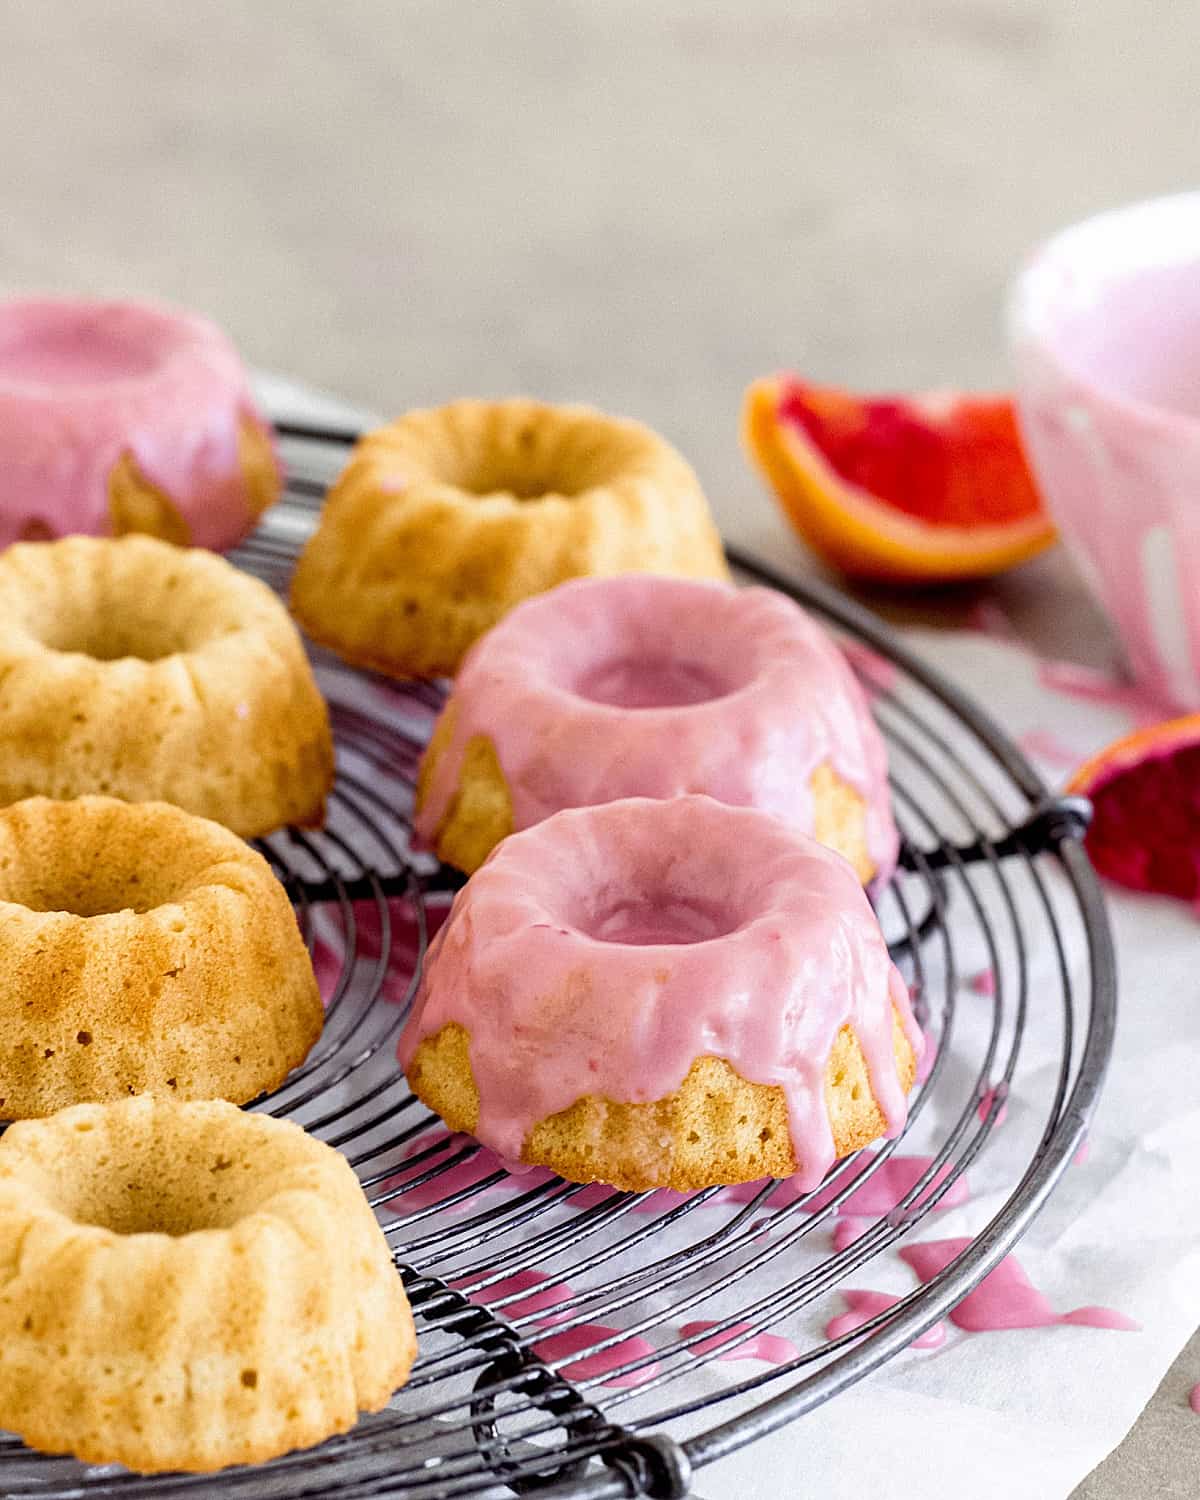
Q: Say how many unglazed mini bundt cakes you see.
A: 4